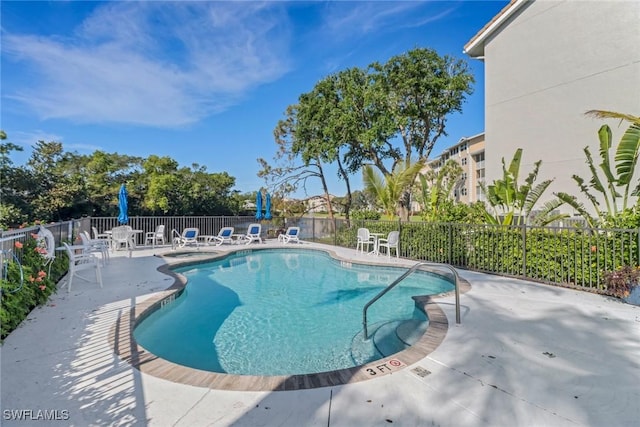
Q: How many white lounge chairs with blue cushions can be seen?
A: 4